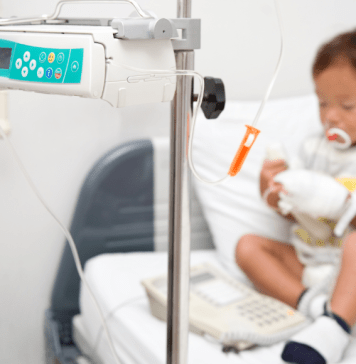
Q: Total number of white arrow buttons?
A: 4